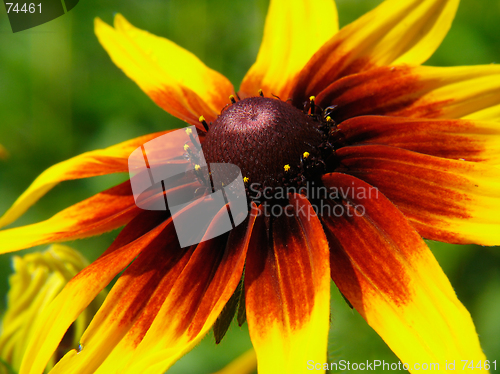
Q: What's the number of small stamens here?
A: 11